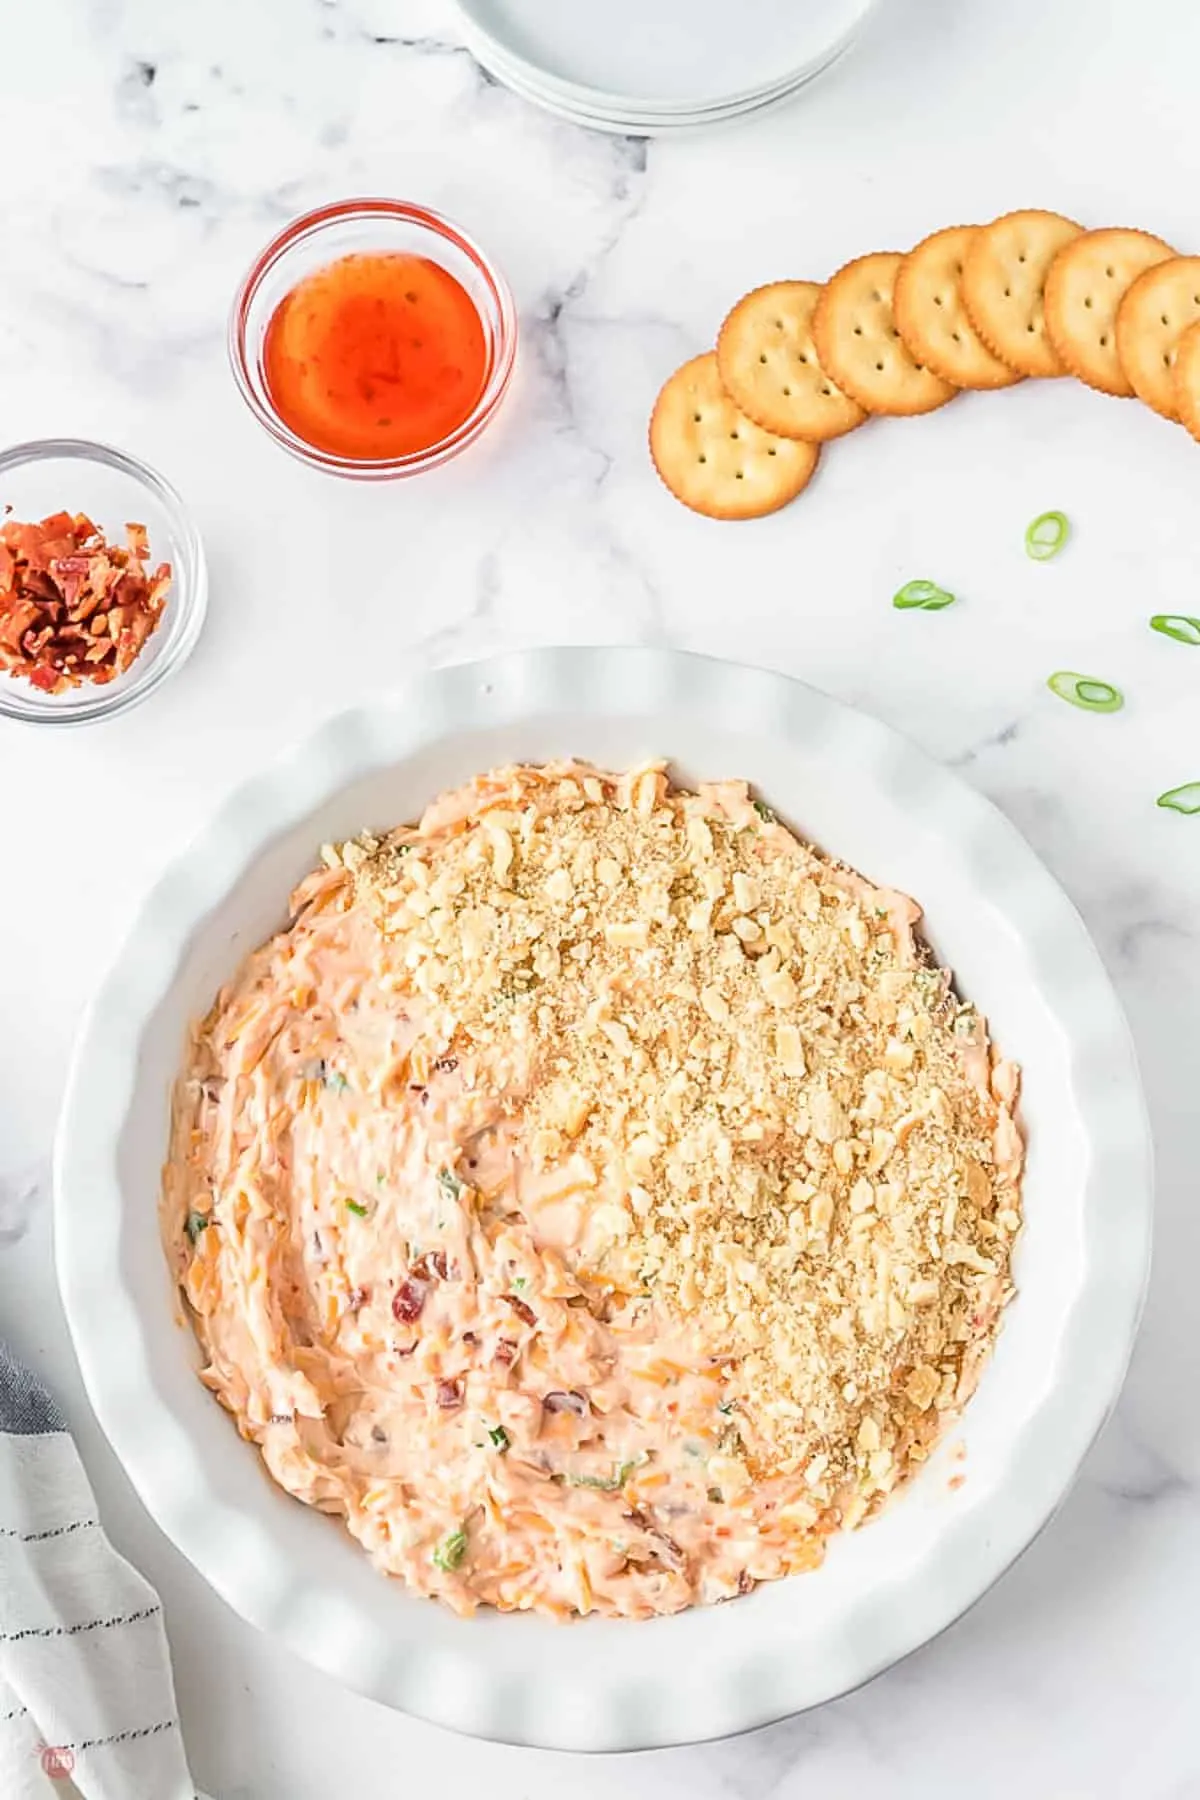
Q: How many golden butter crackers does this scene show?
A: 8